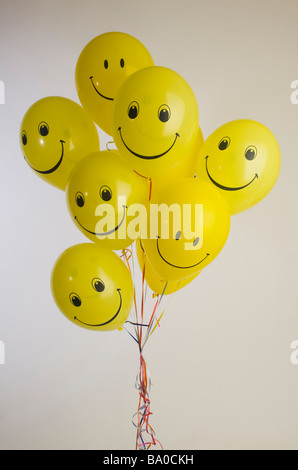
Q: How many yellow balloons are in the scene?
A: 9